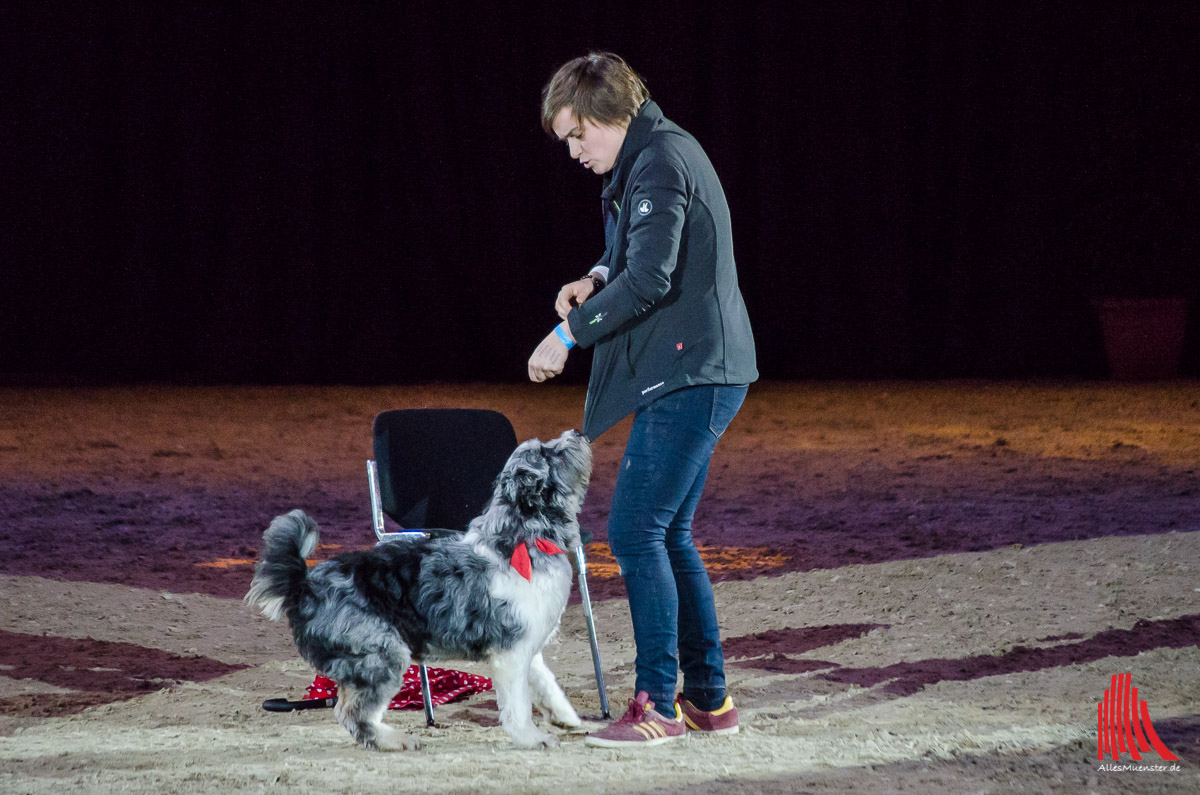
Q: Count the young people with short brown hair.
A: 1